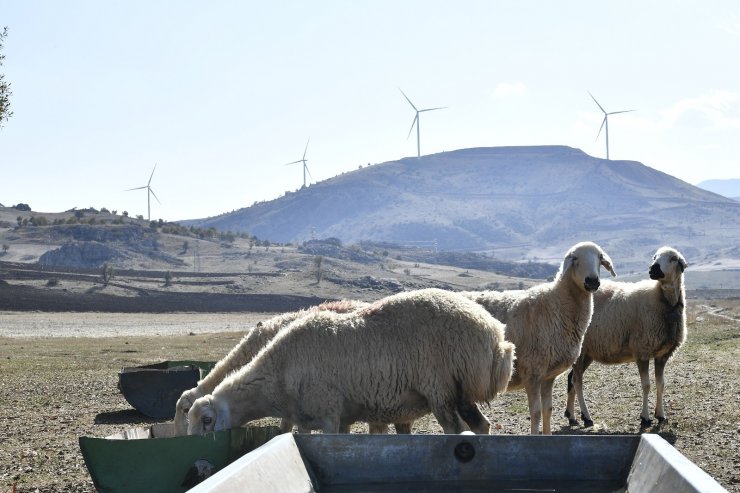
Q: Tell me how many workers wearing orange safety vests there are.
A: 0